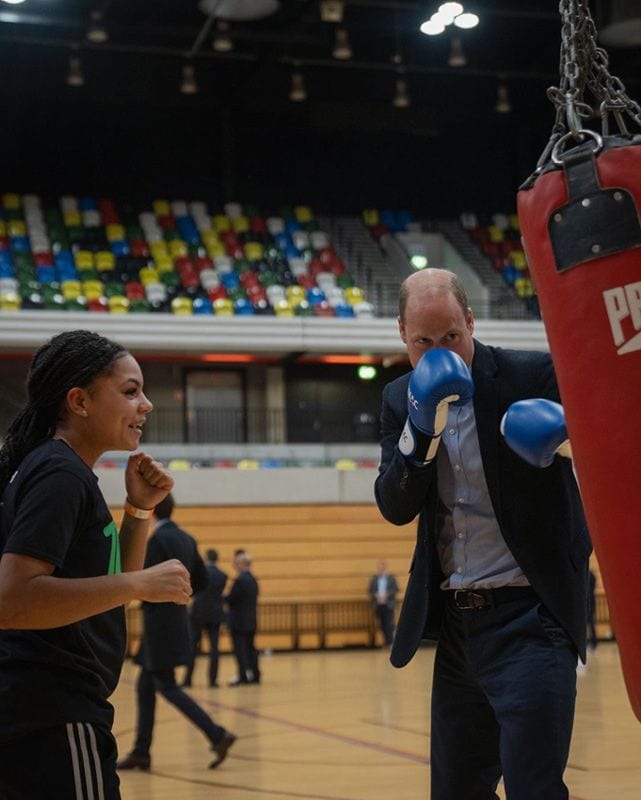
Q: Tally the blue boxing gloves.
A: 2